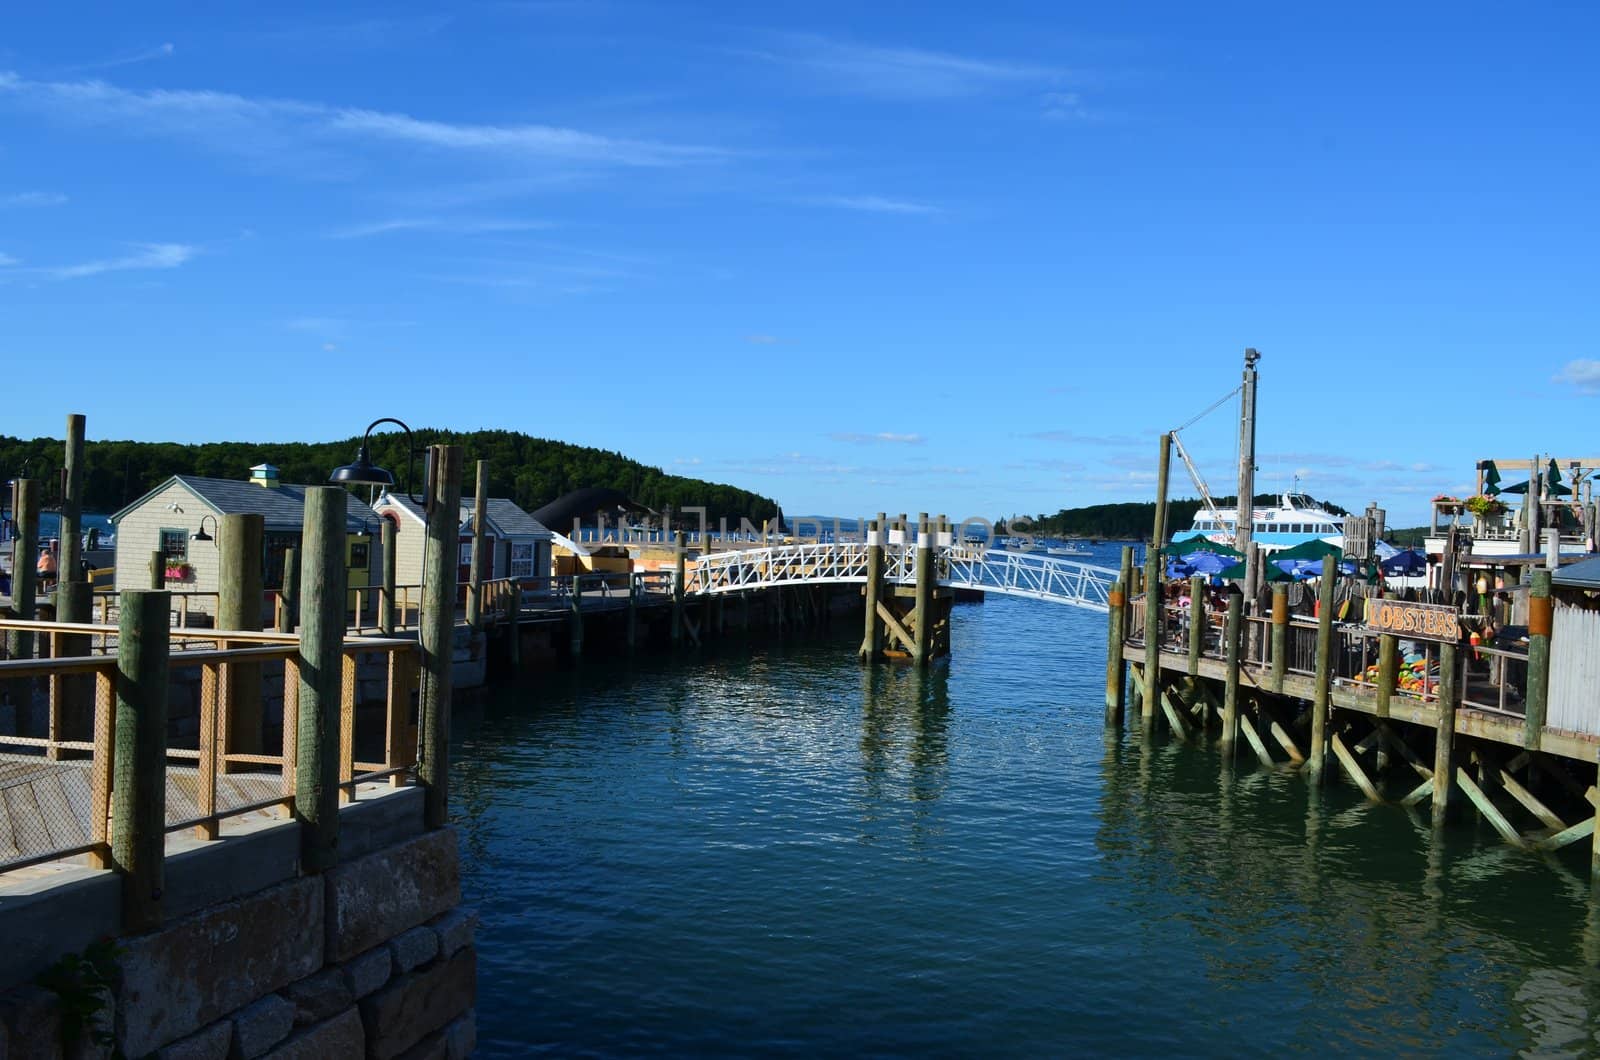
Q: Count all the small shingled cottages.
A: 2